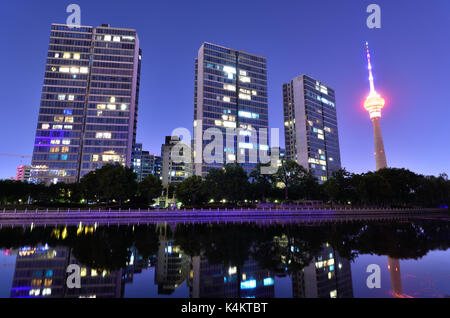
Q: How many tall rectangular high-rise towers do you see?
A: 3